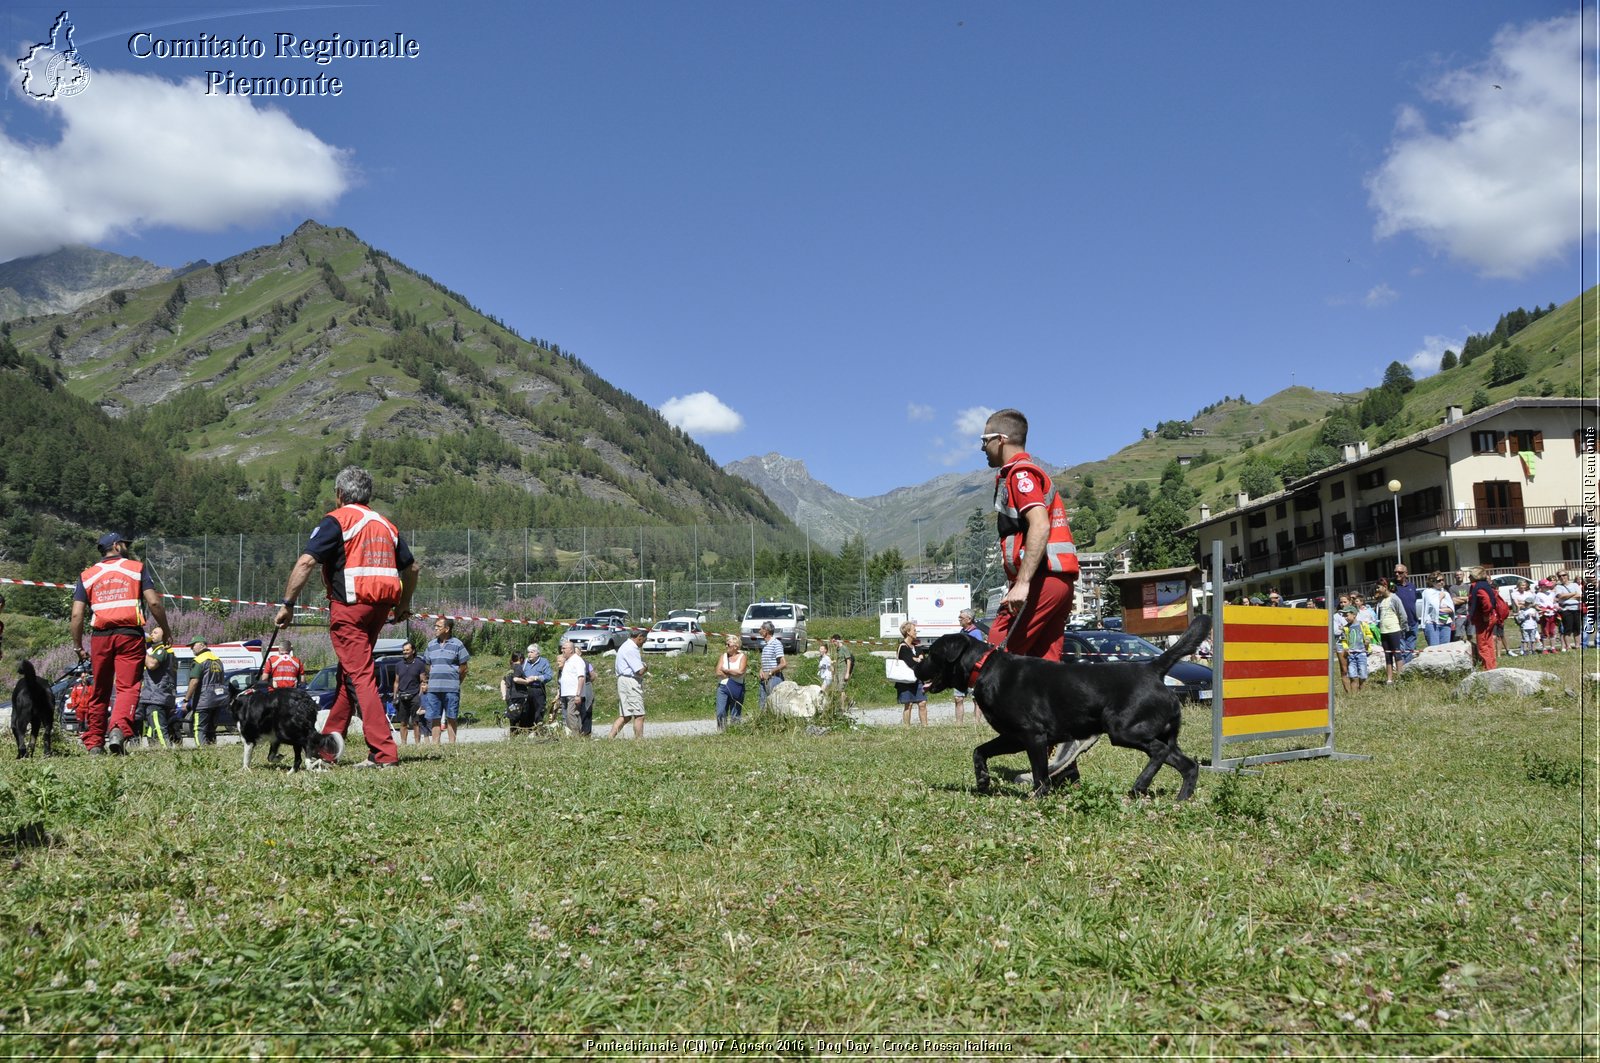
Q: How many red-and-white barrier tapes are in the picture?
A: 1